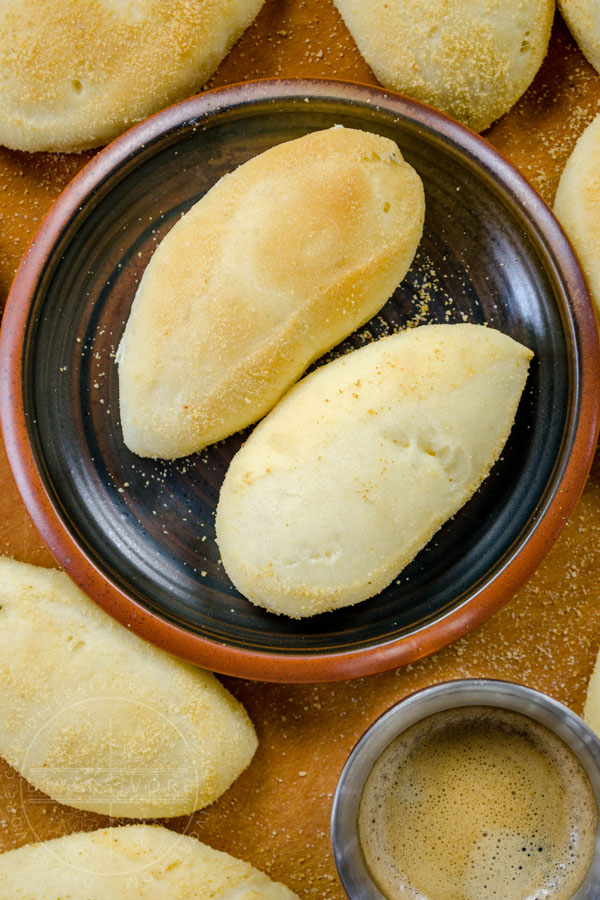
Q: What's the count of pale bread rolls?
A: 9